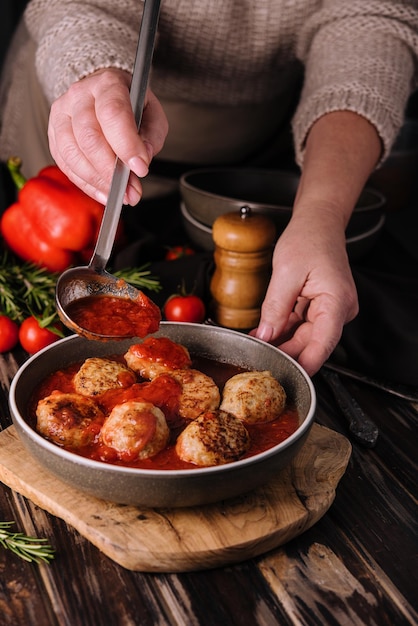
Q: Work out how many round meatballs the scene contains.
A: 7